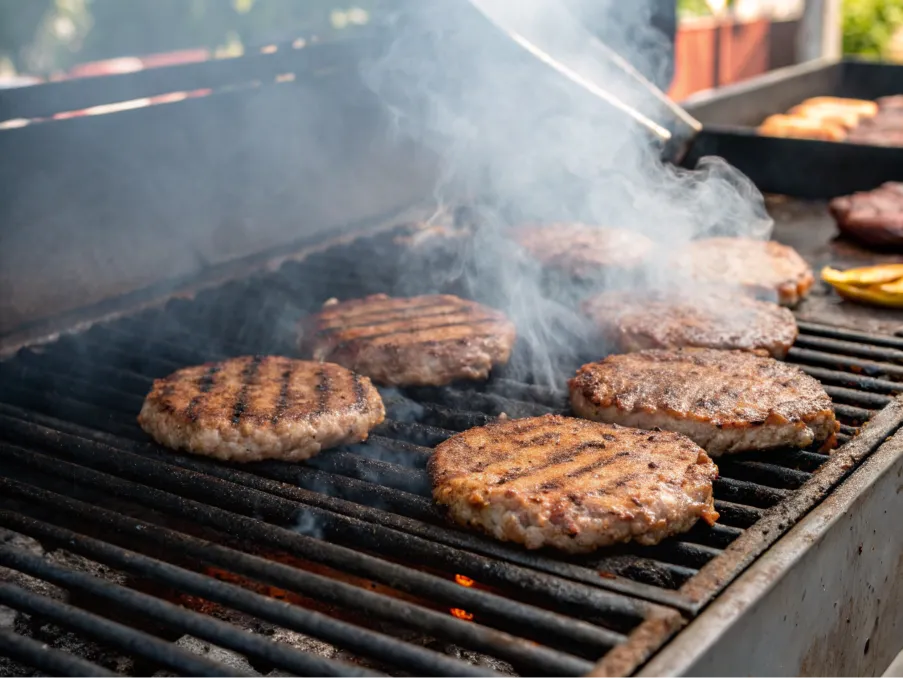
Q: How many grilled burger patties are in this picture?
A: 7